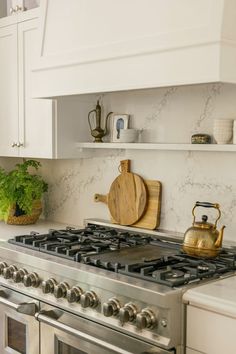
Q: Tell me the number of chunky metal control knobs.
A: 11